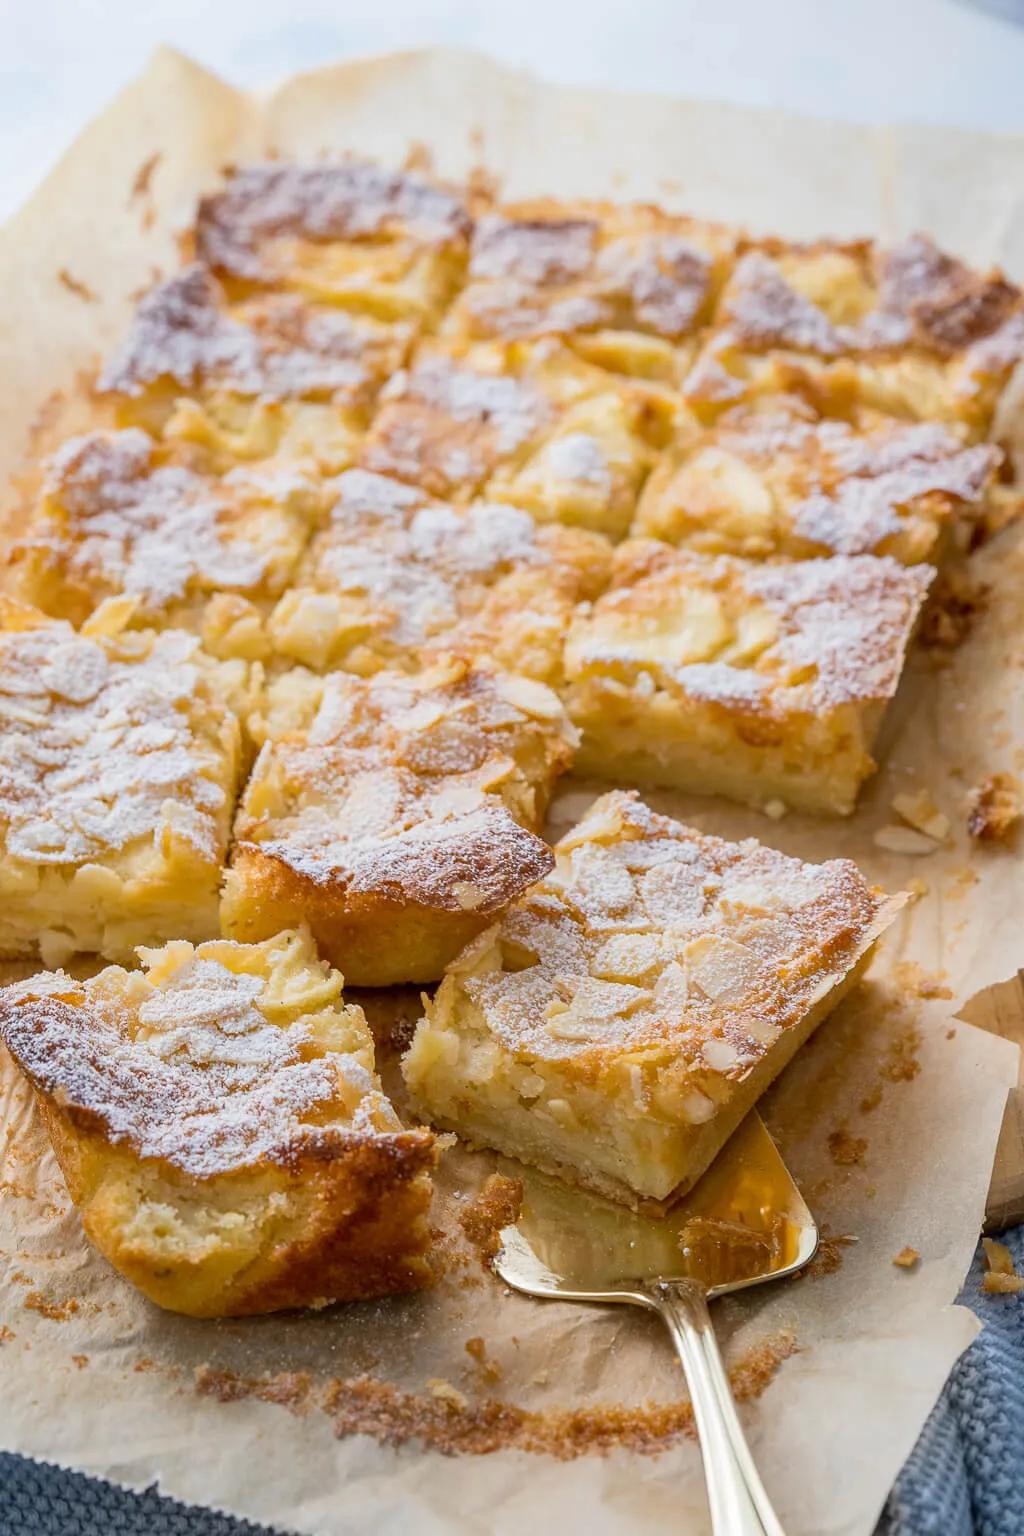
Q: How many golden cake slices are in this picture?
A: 13